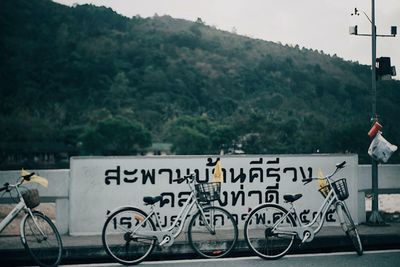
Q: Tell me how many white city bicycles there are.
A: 3